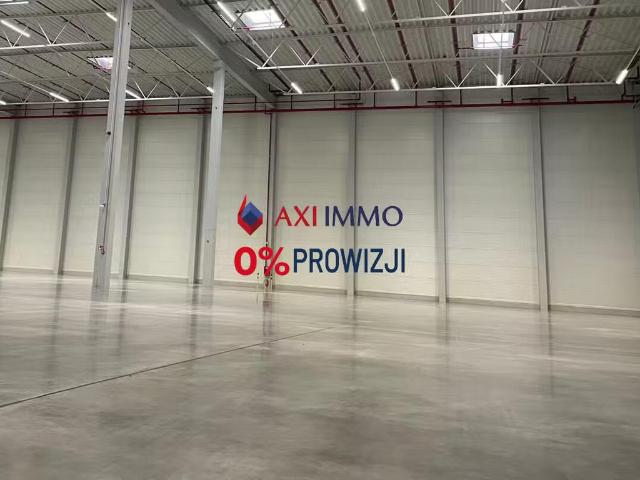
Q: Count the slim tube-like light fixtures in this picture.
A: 12